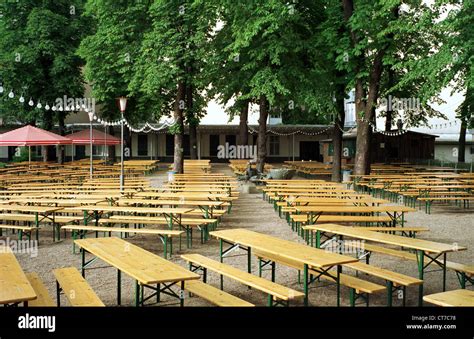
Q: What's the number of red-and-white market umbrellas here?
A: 2